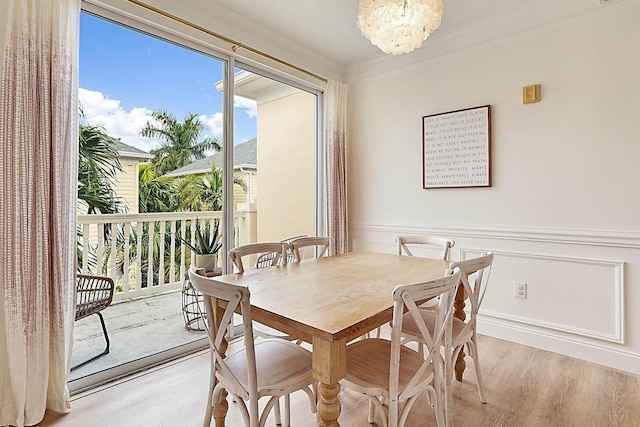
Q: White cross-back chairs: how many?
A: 6